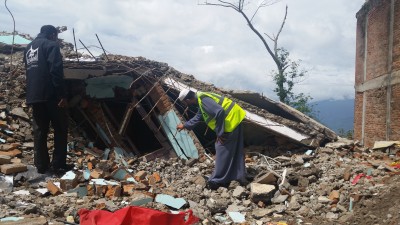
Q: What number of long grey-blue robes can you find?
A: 1